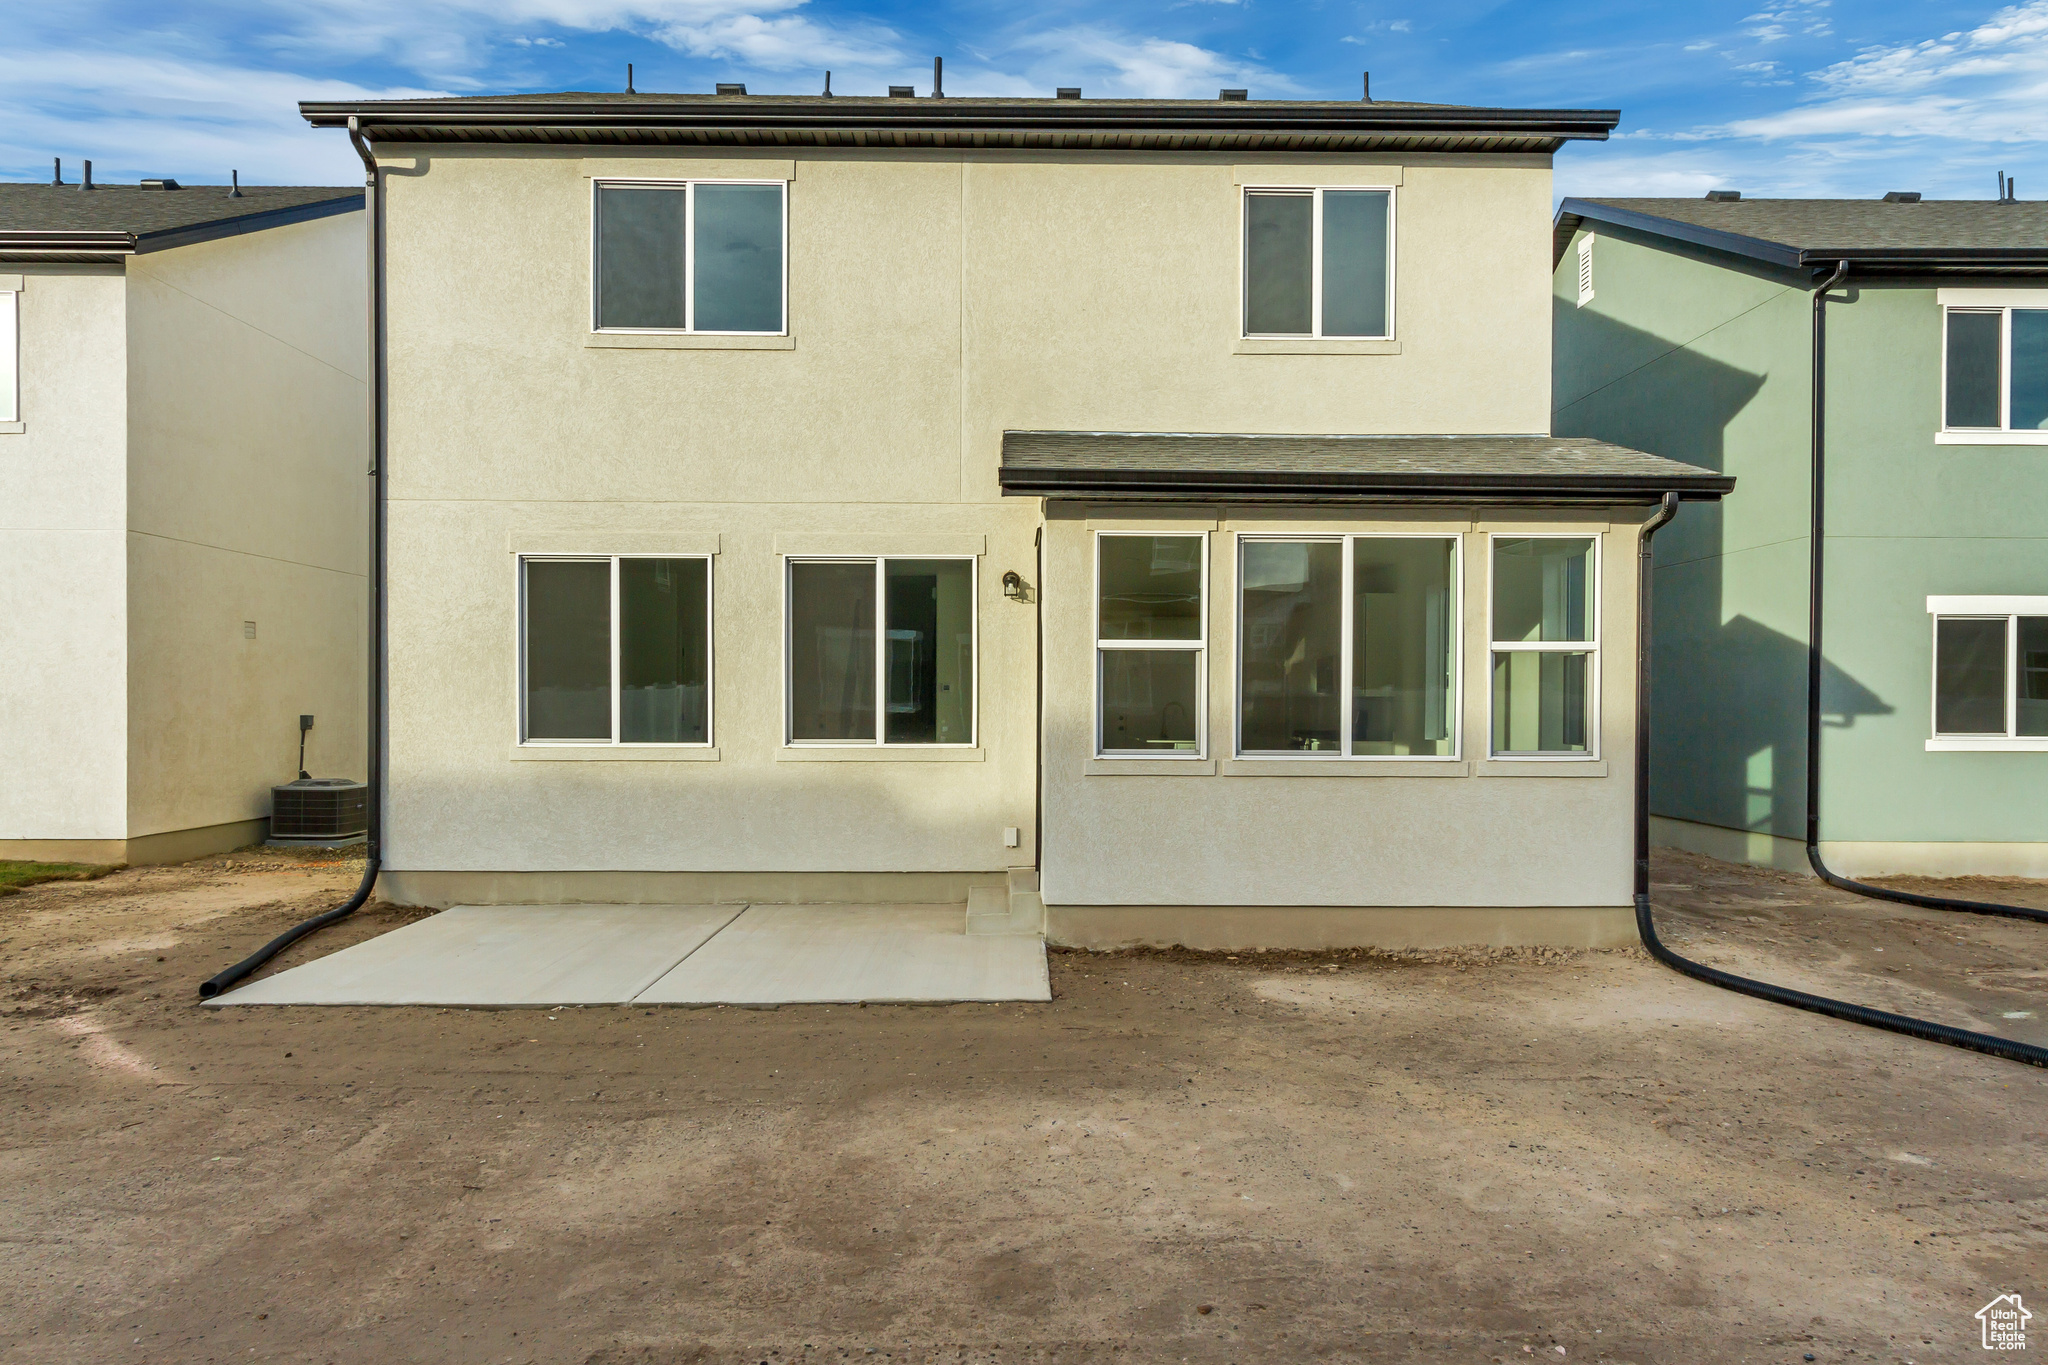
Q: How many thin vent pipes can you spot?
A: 9